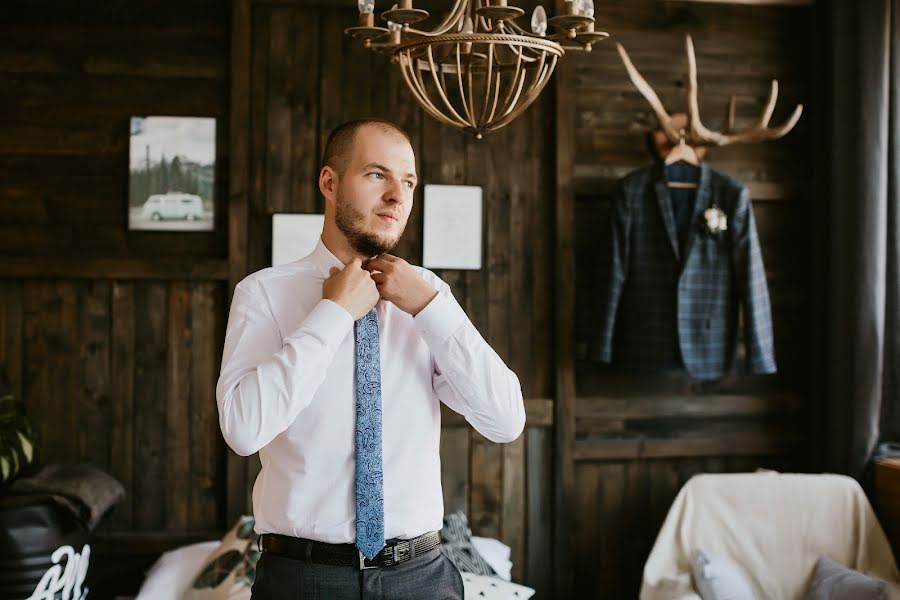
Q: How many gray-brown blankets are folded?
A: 1